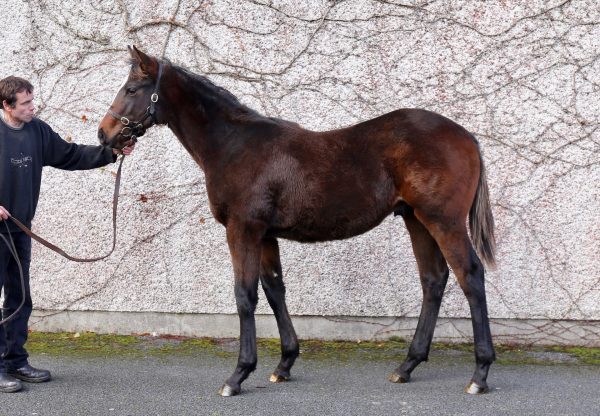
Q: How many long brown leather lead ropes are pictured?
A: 1